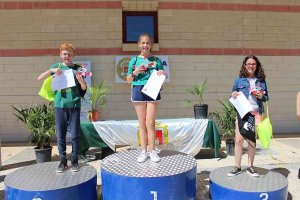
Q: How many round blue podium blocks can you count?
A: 3